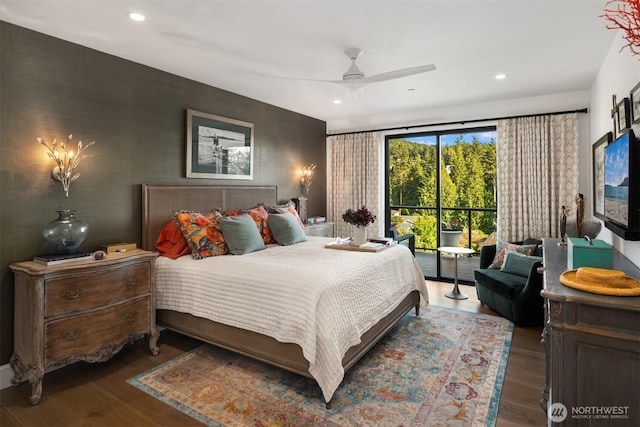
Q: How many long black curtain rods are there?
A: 1